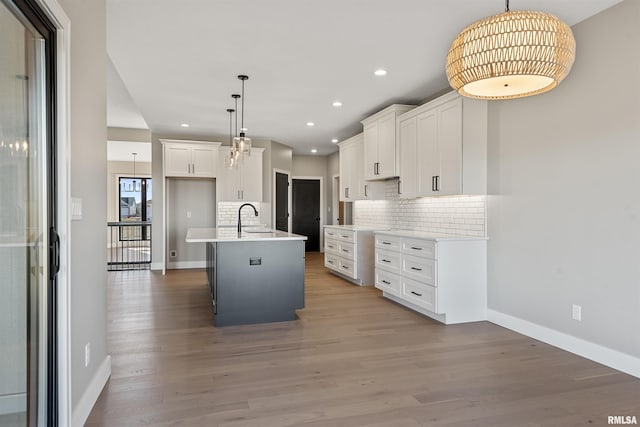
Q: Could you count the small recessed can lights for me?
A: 7